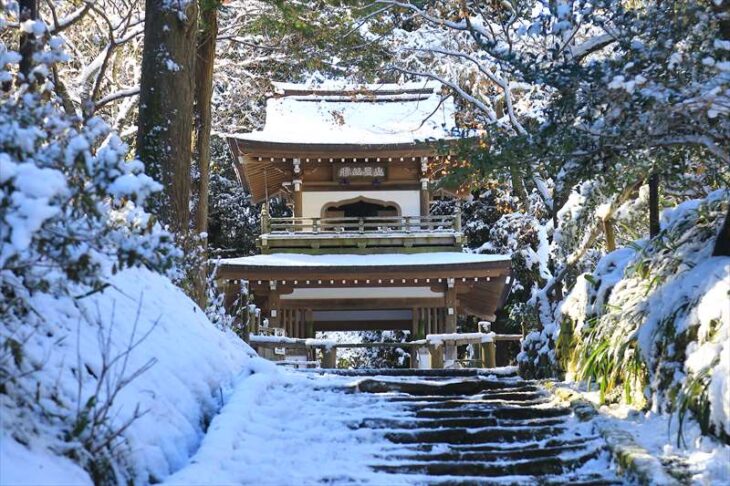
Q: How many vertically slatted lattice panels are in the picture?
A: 2